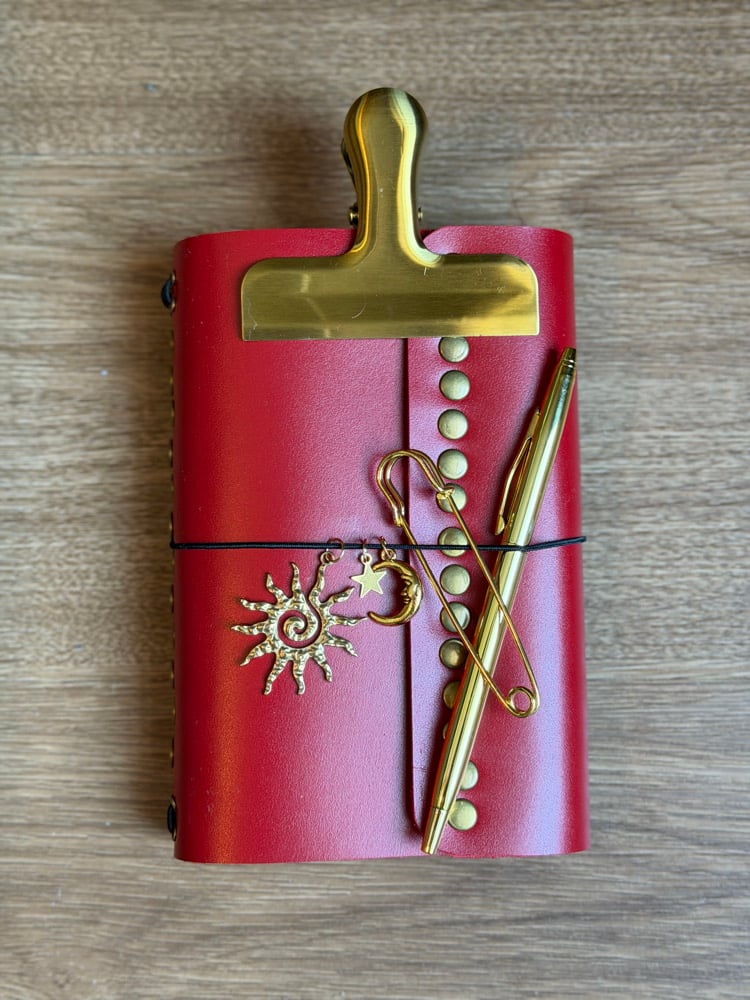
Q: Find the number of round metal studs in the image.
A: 13